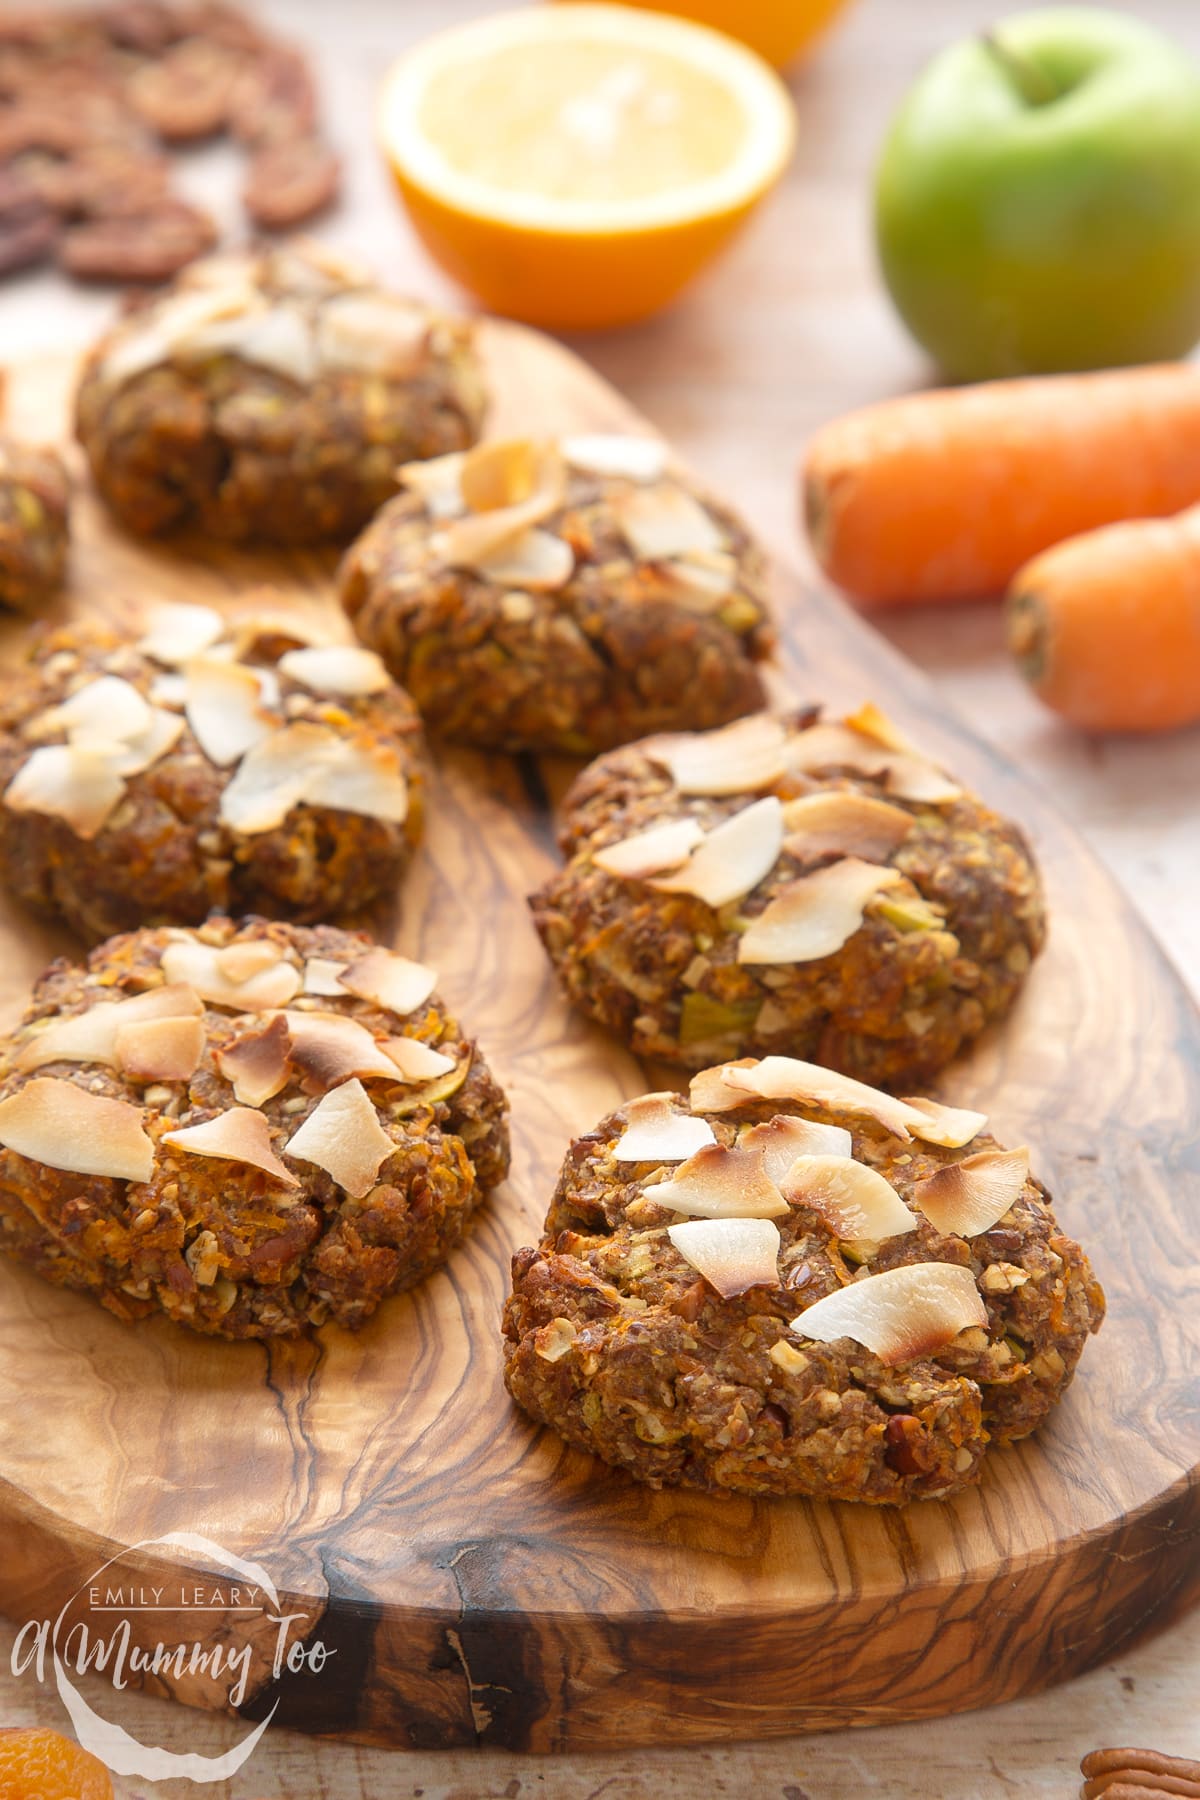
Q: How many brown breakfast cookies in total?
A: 7